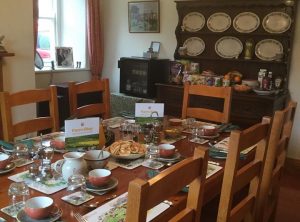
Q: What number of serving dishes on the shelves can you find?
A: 7